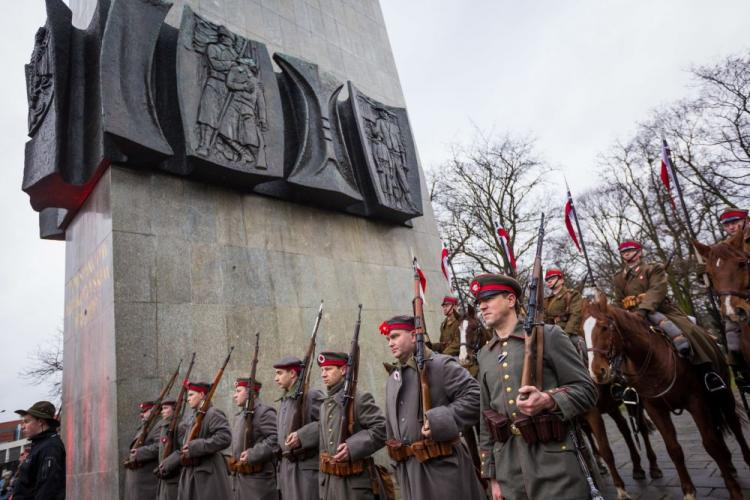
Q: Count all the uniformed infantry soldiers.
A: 8